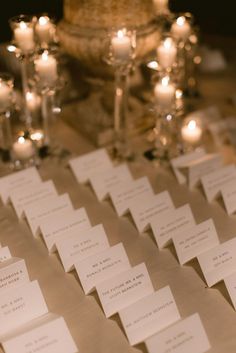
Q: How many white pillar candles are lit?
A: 11